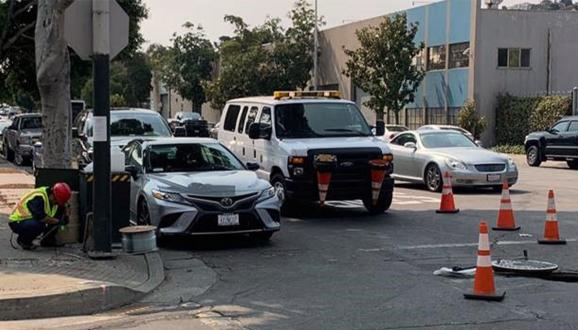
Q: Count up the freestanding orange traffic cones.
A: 4